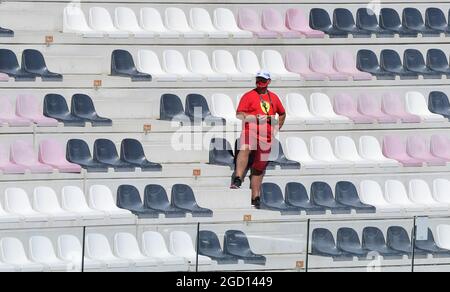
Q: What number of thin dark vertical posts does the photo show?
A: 4